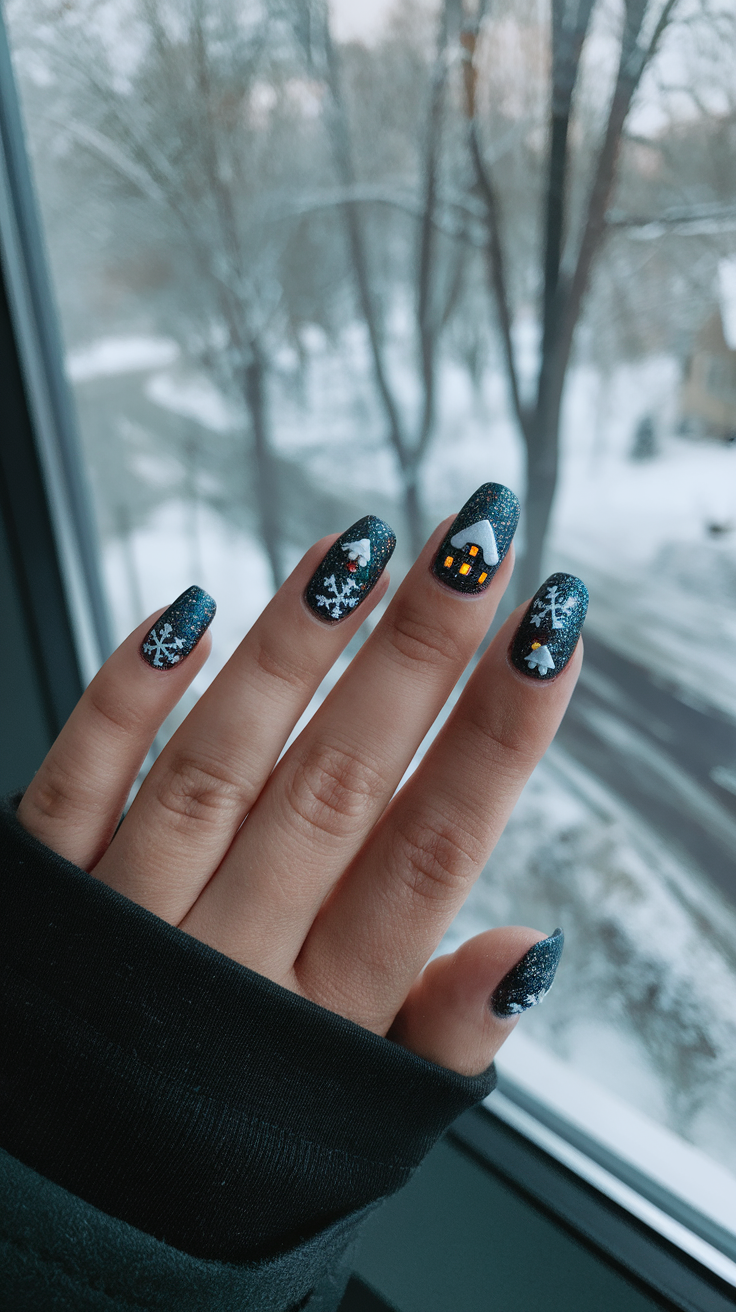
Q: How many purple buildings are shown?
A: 0